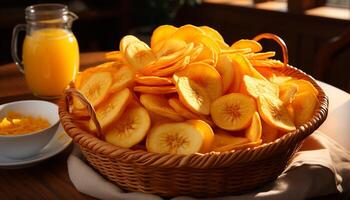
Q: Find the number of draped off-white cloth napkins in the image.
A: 1